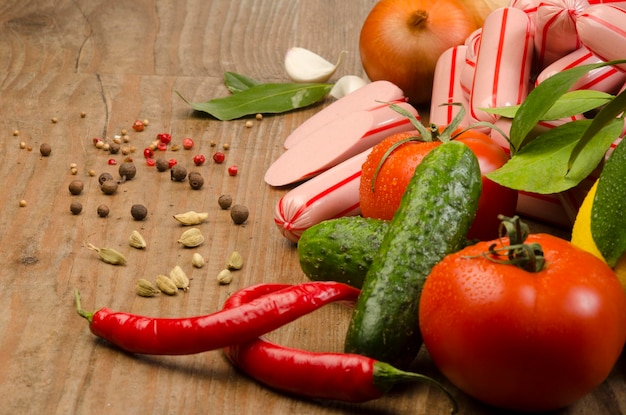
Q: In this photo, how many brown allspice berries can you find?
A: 15